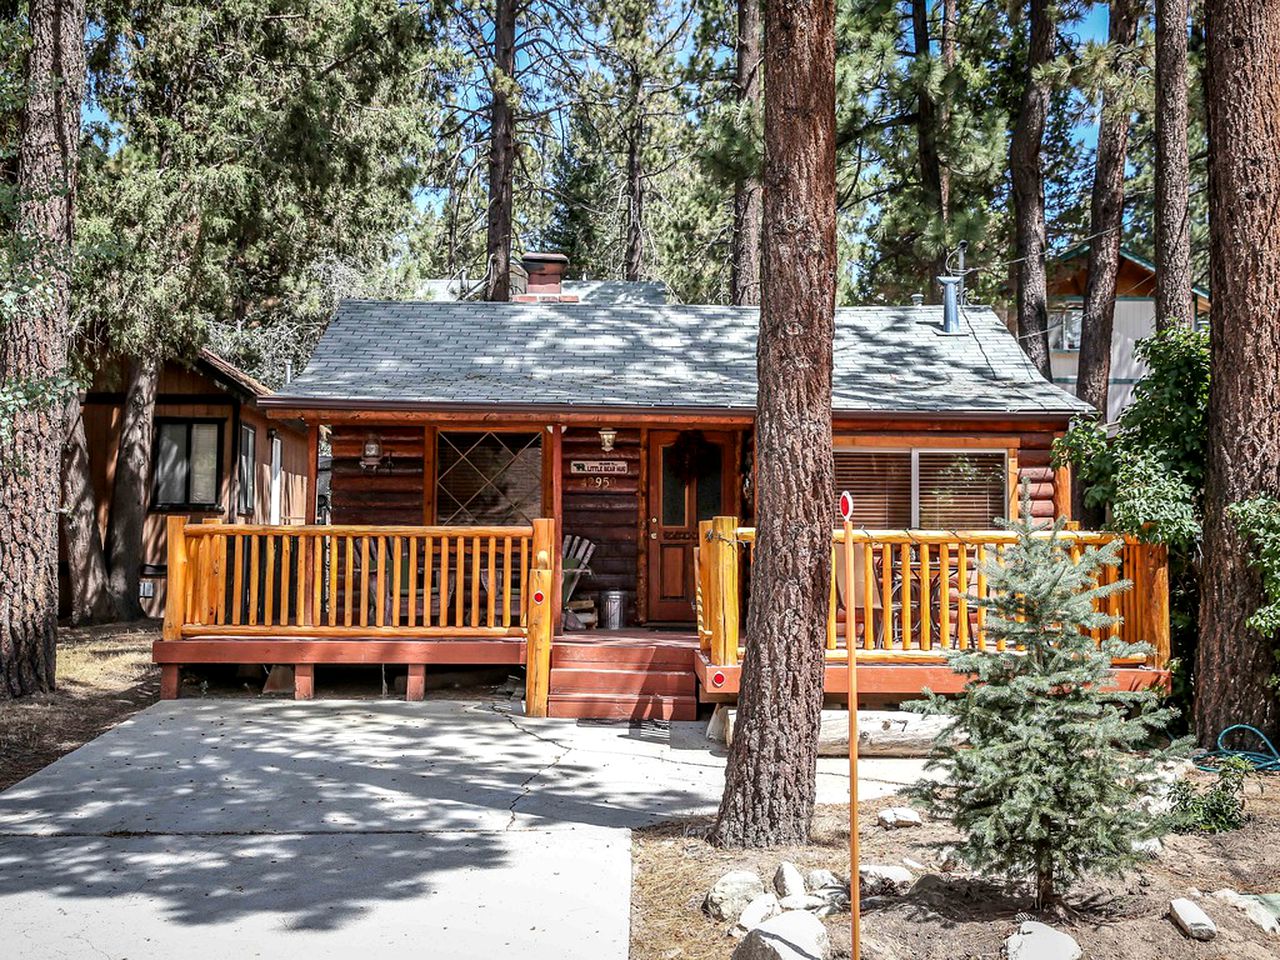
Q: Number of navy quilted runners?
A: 0